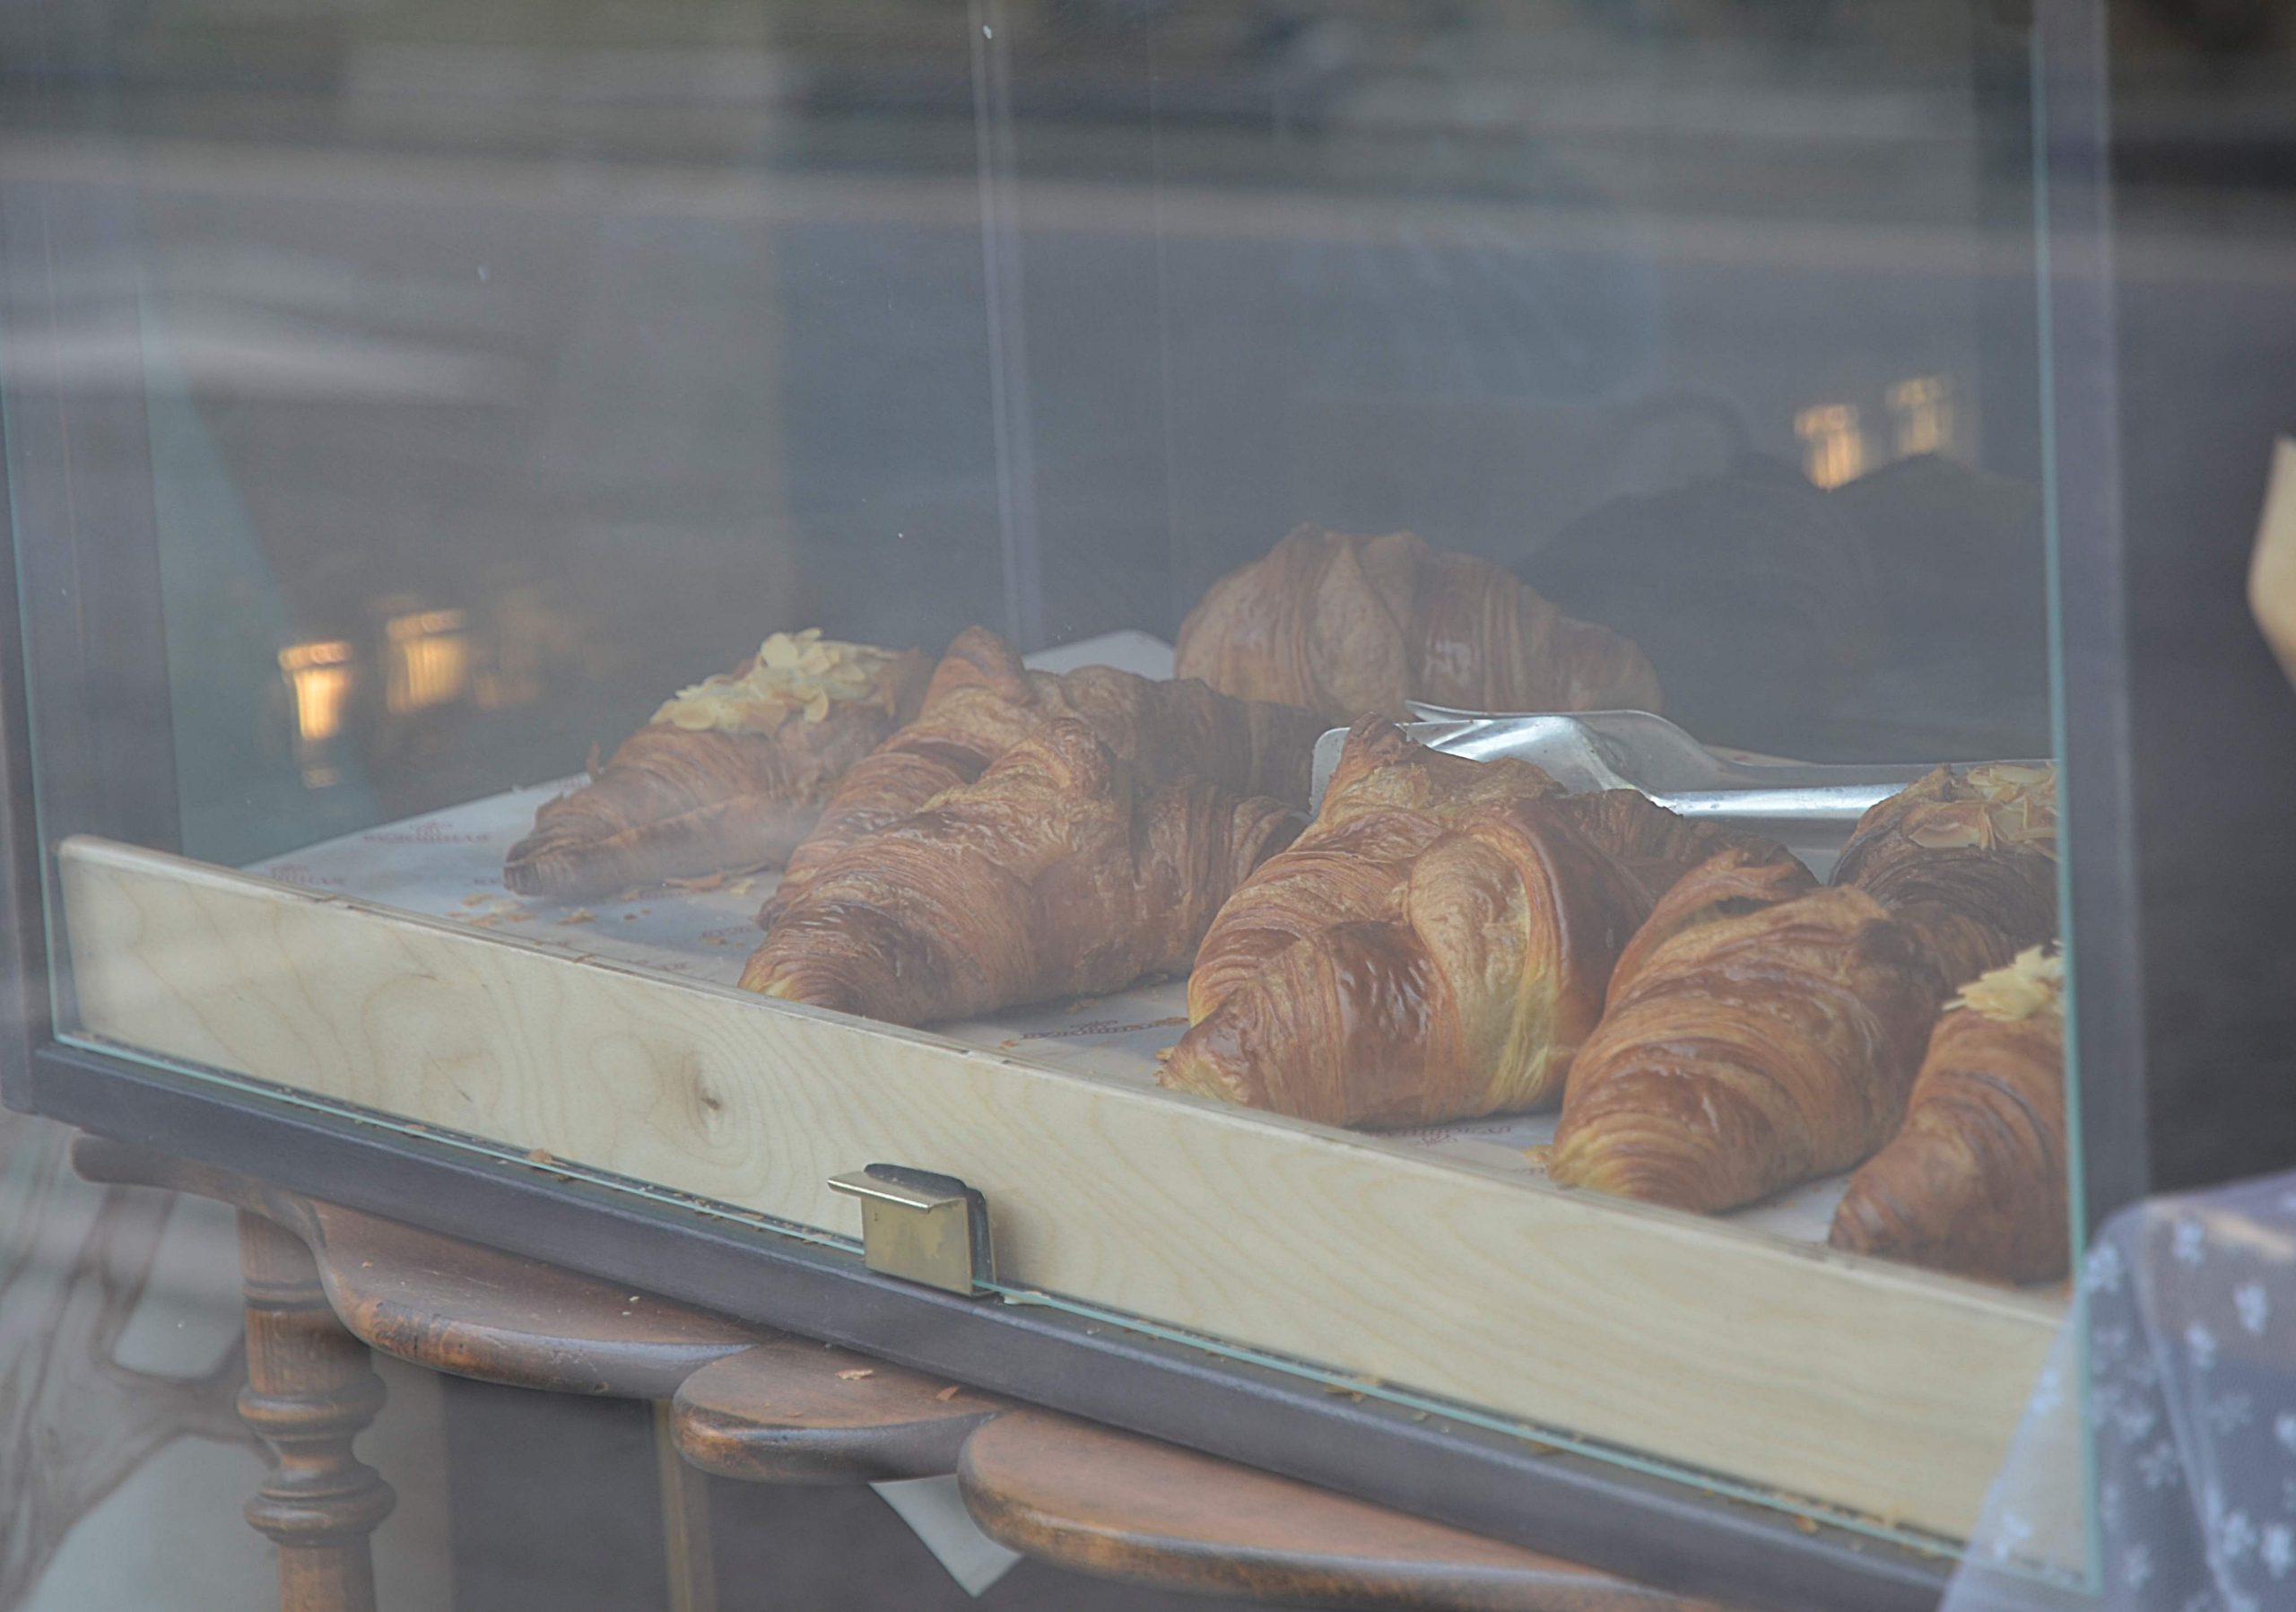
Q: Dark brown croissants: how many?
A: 1